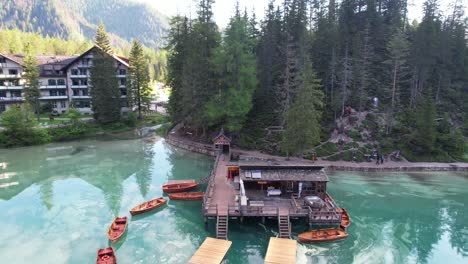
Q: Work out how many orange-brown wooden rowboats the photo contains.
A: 7